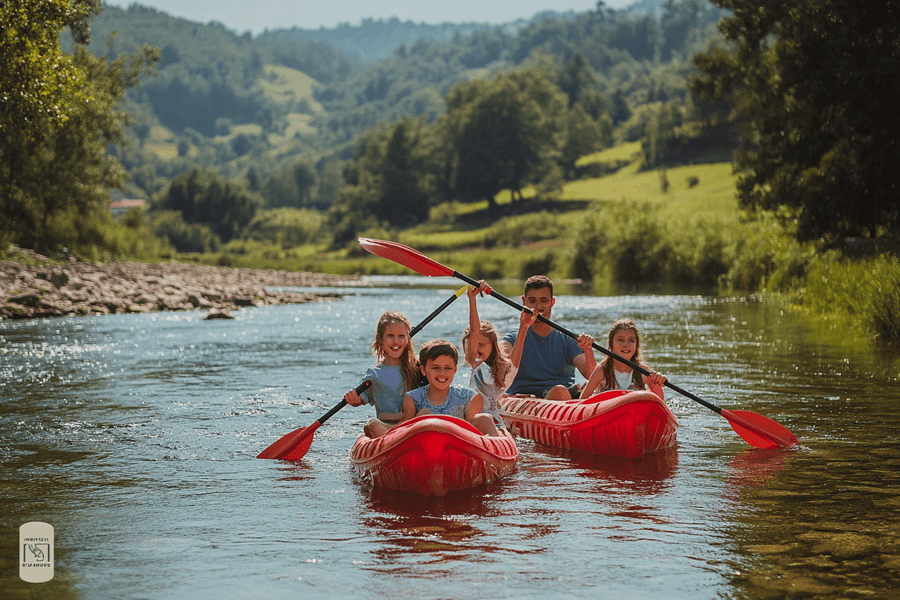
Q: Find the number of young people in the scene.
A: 4